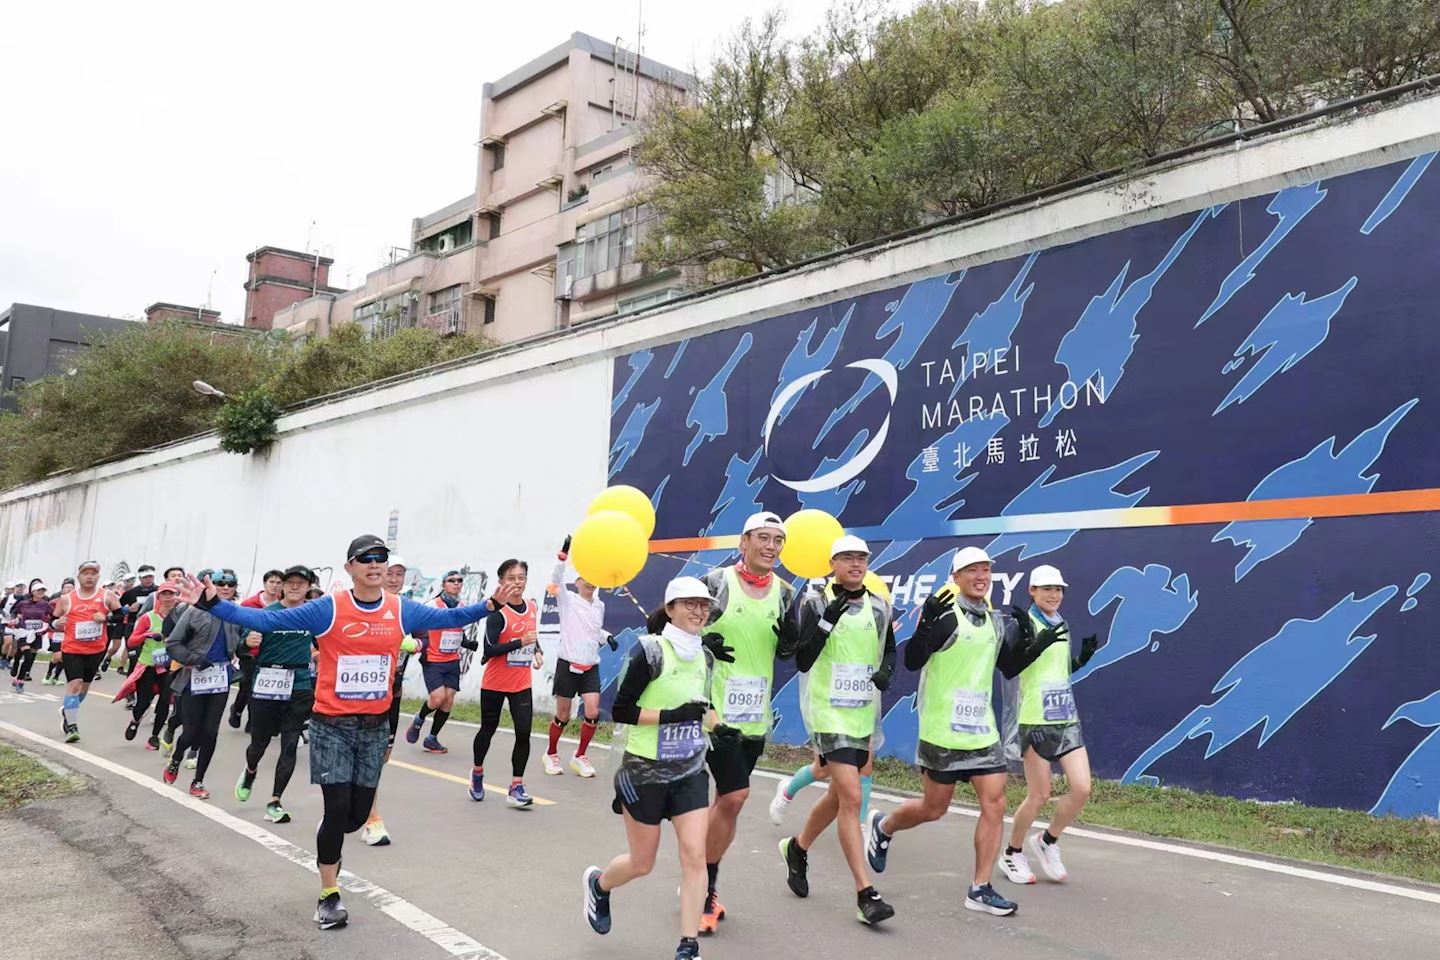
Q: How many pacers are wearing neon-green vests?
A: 5